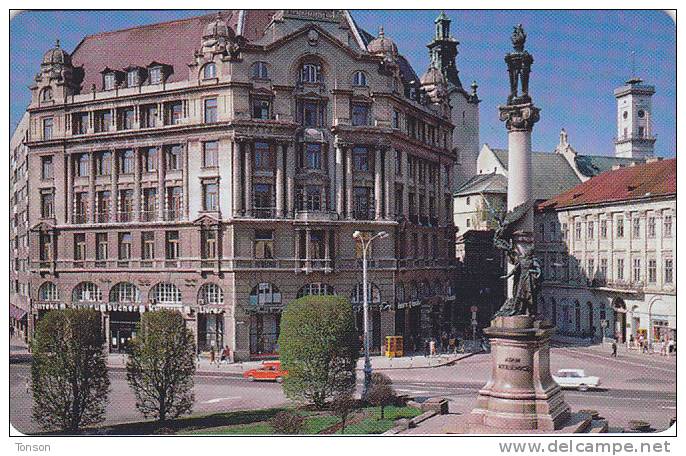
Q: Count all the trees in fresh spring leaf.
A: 3